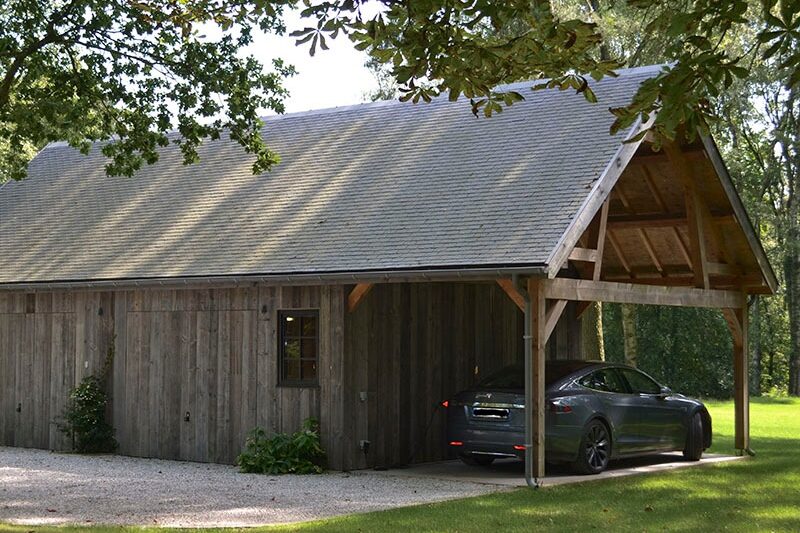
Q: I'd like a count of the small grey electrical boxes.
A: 2